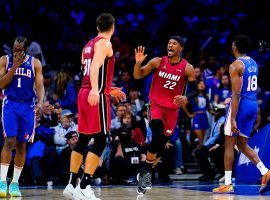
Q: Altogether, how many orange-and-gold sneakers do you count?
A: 2